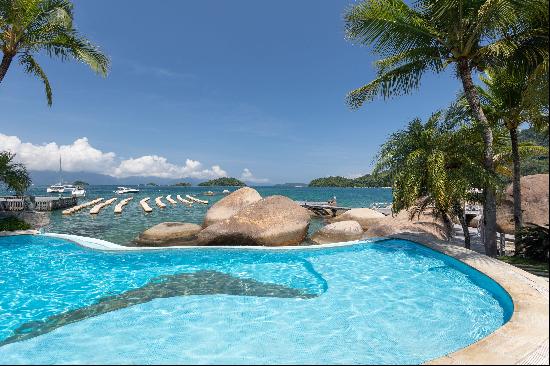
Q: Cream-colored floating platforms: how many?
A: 8